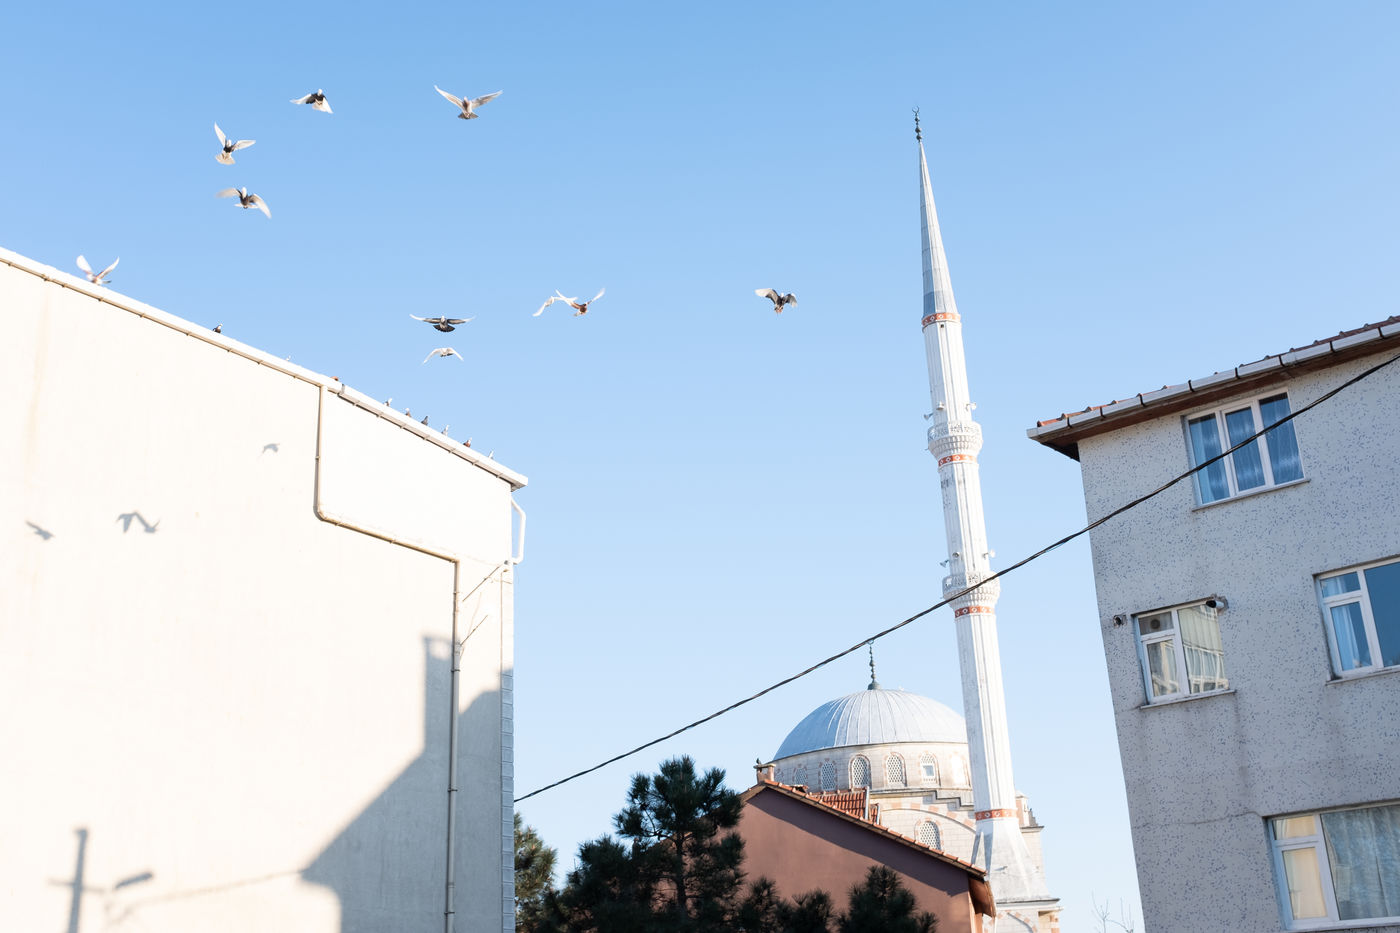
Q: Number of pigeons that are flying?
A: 10